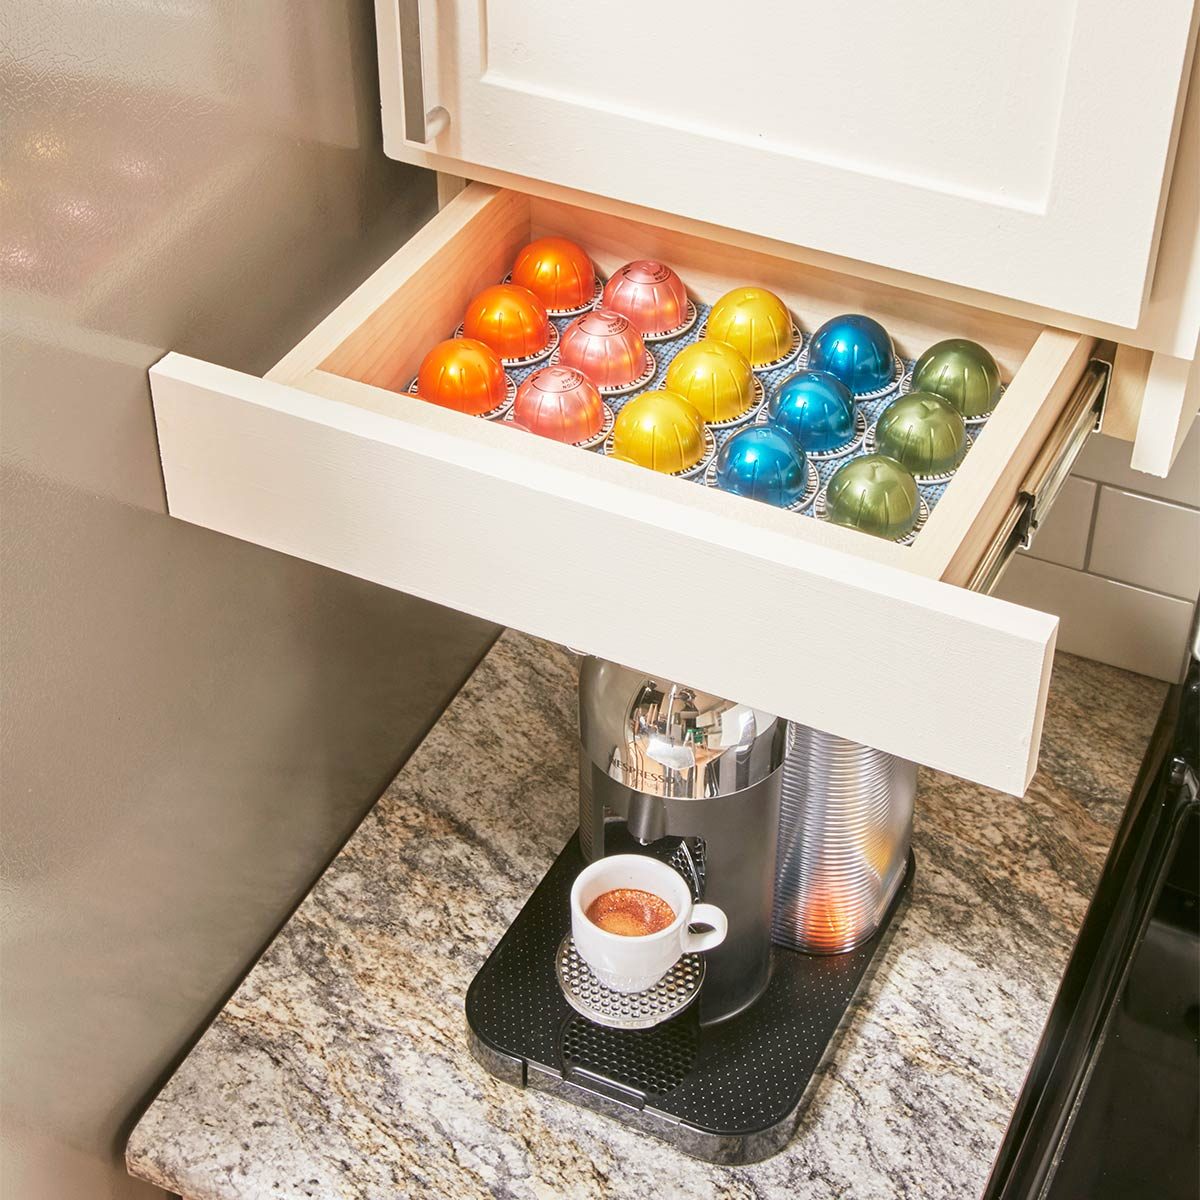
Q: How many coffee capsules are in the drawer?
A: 15